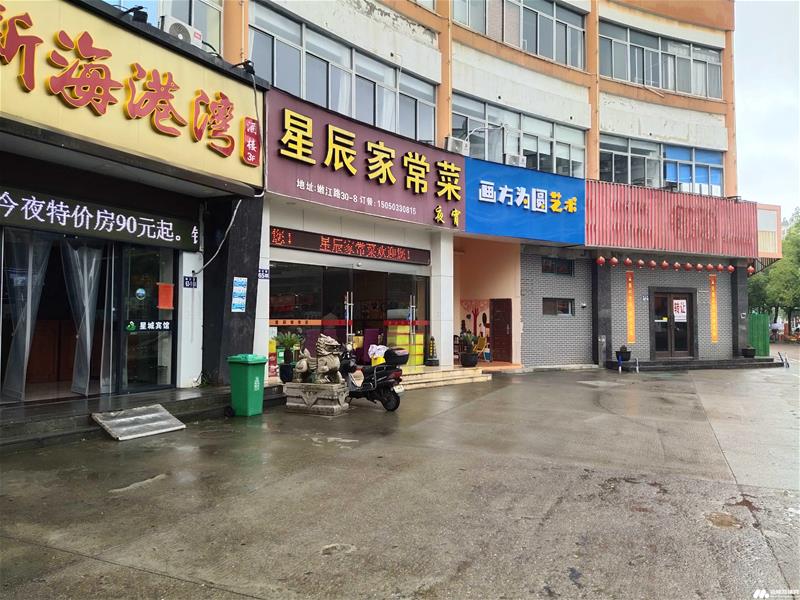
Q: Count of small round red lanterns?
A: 13